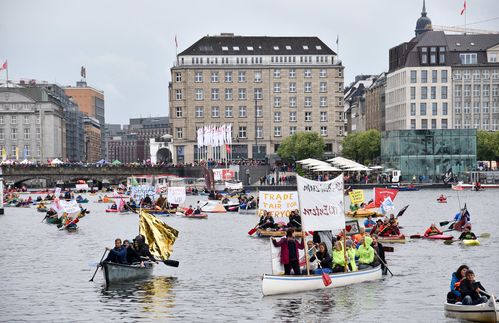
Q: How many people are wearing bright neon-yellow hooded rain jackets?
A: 3